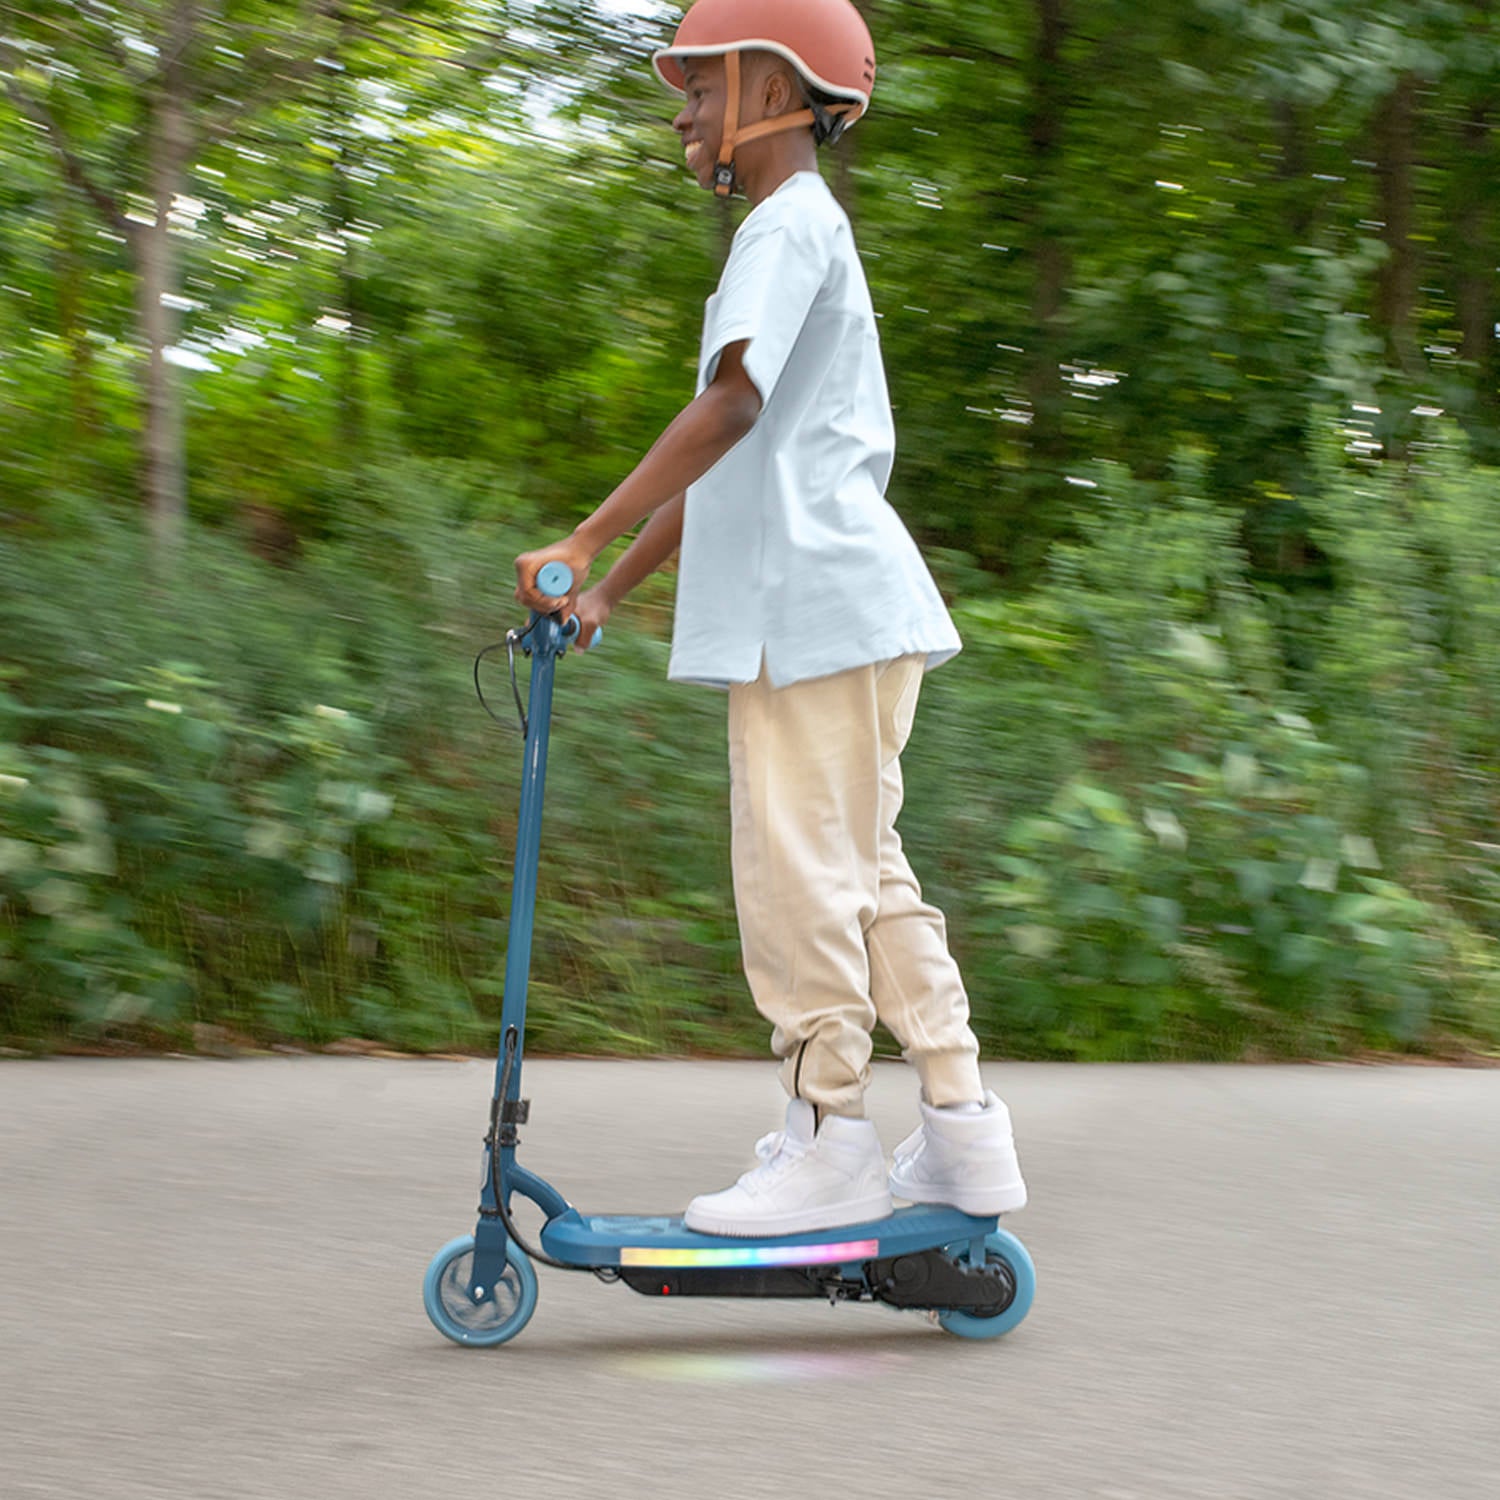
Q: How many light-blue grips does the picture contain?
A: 2